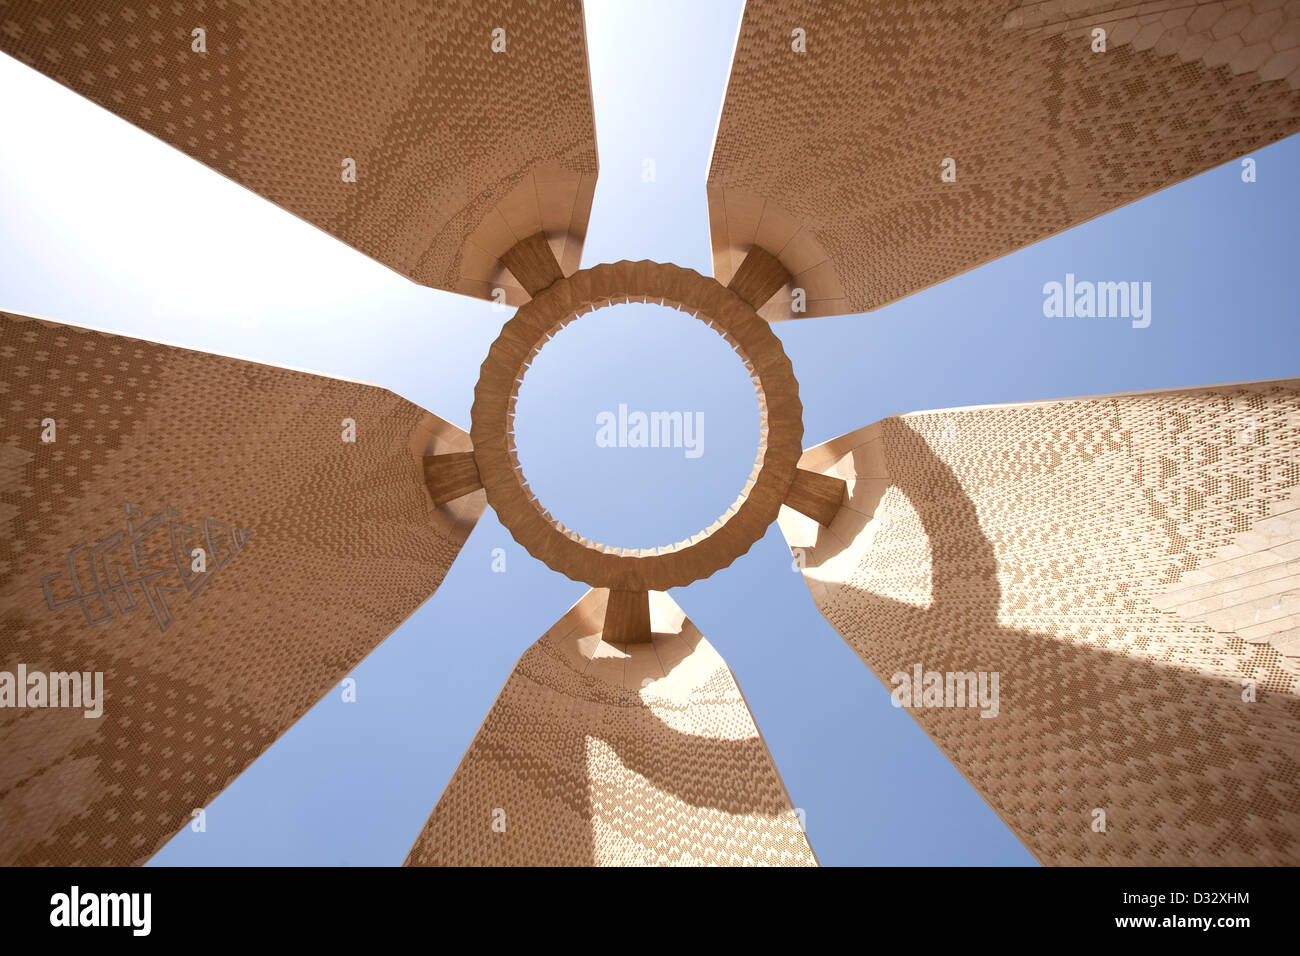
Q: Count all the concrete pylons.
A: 5